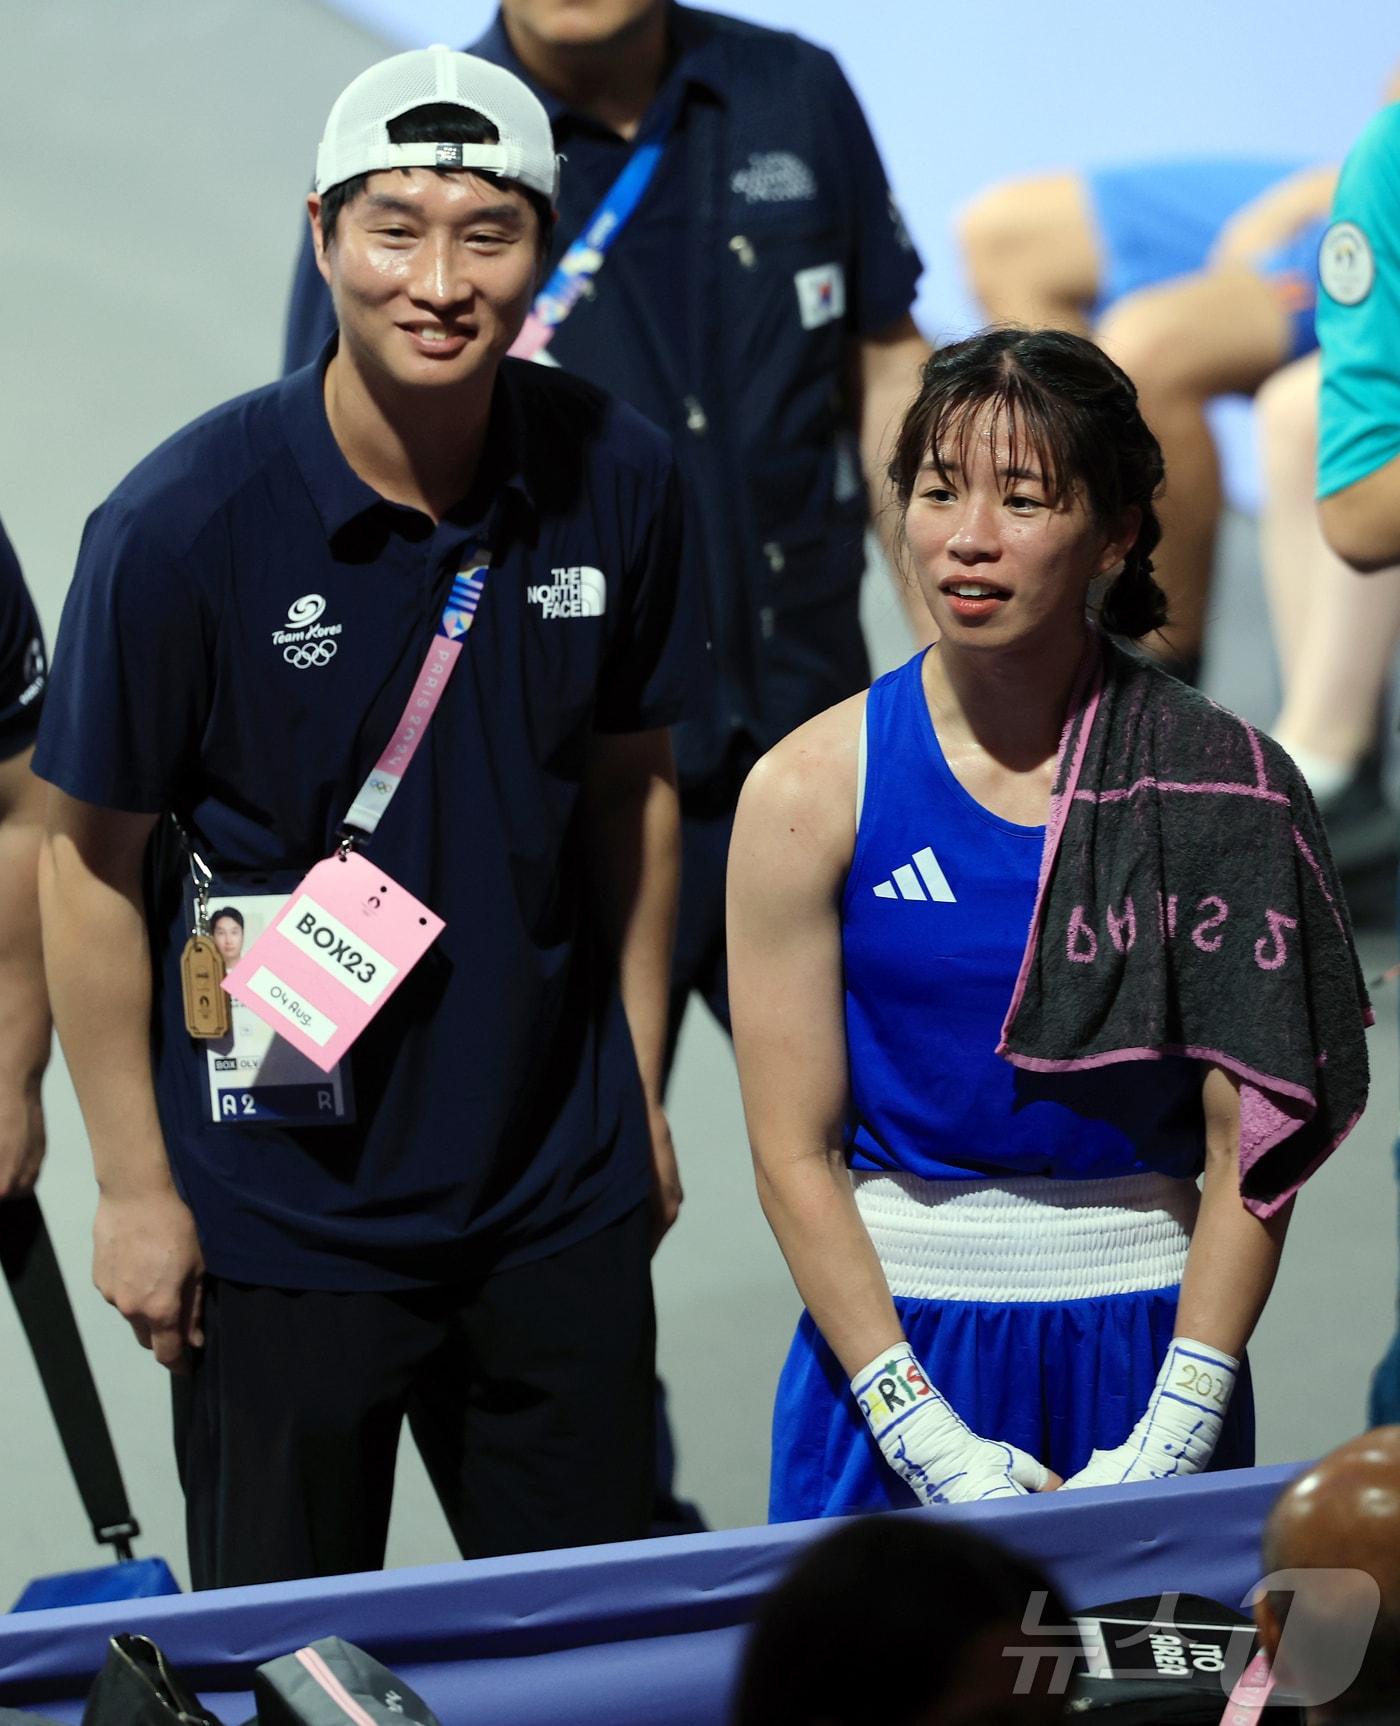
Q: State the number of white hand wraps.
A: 2